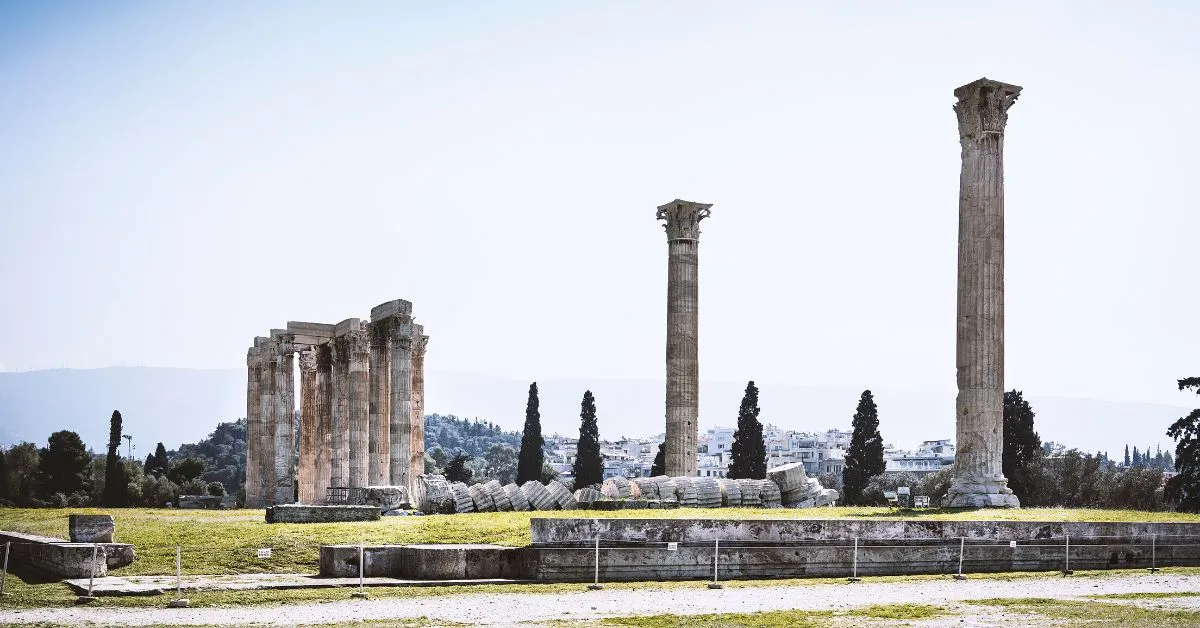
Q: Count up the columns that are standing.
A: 12